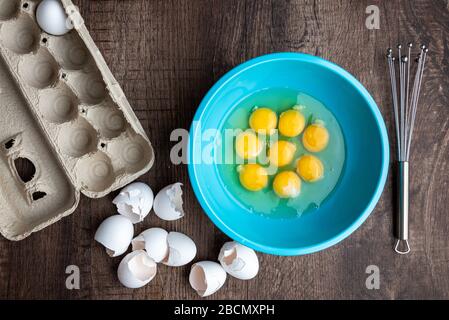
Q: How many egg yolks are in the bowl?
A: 8